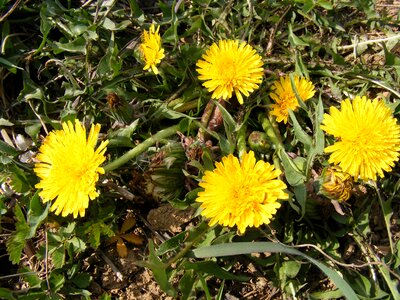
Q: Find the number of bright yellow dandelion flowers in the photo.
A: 6